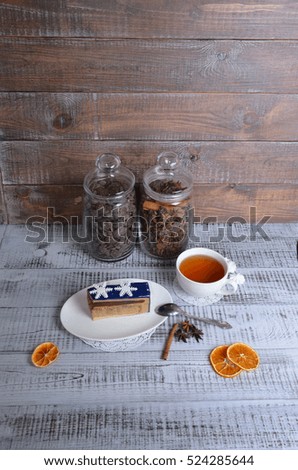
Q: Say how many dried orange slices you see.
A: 3